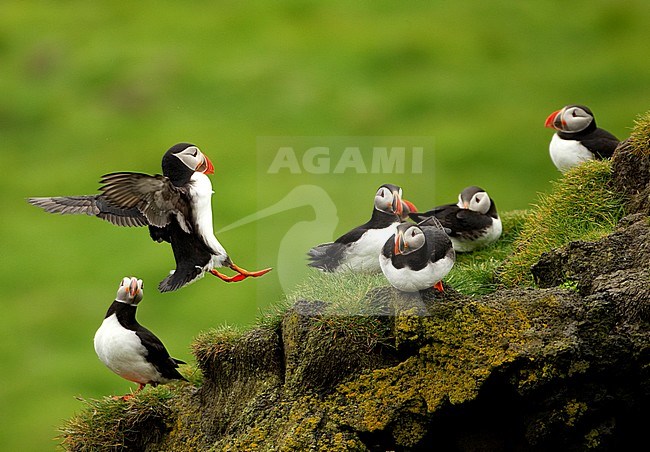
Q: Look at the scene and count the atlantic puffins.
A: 6